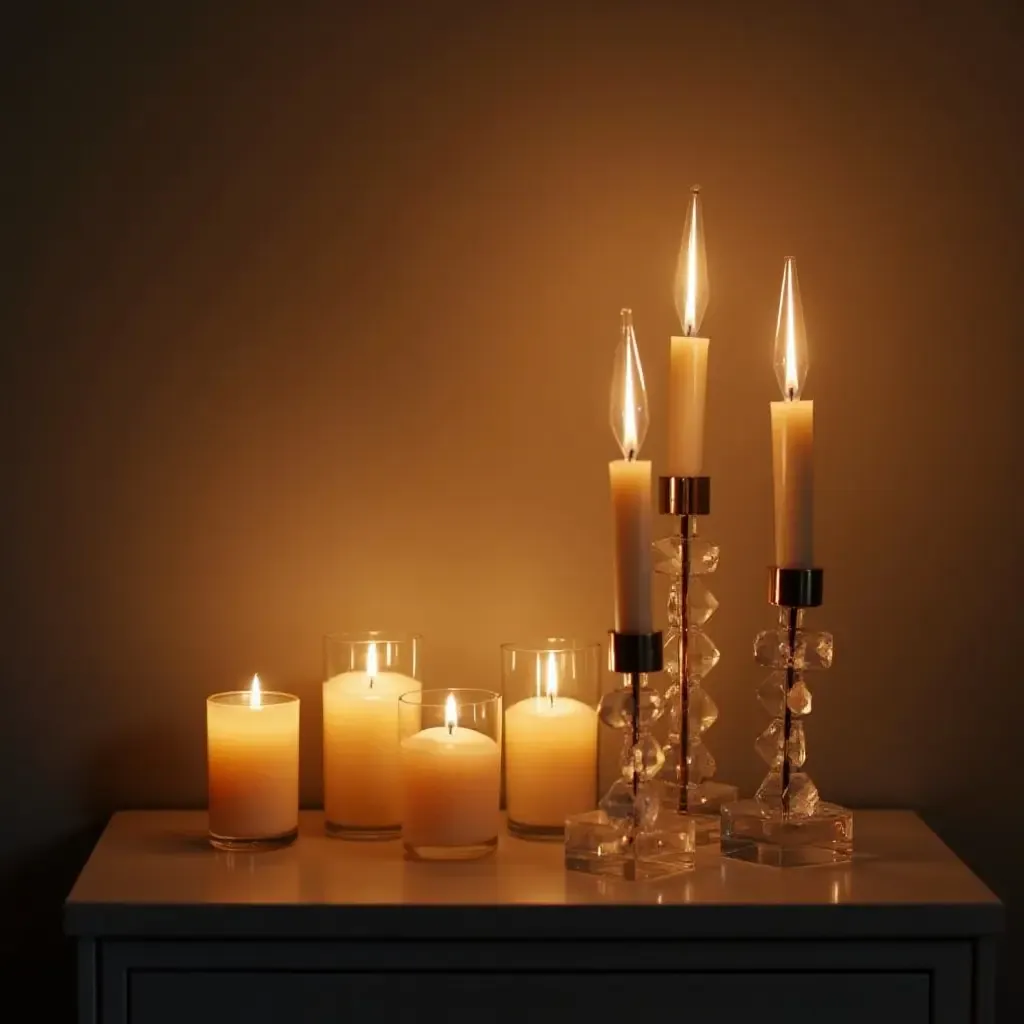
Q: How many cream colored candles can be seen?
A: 7